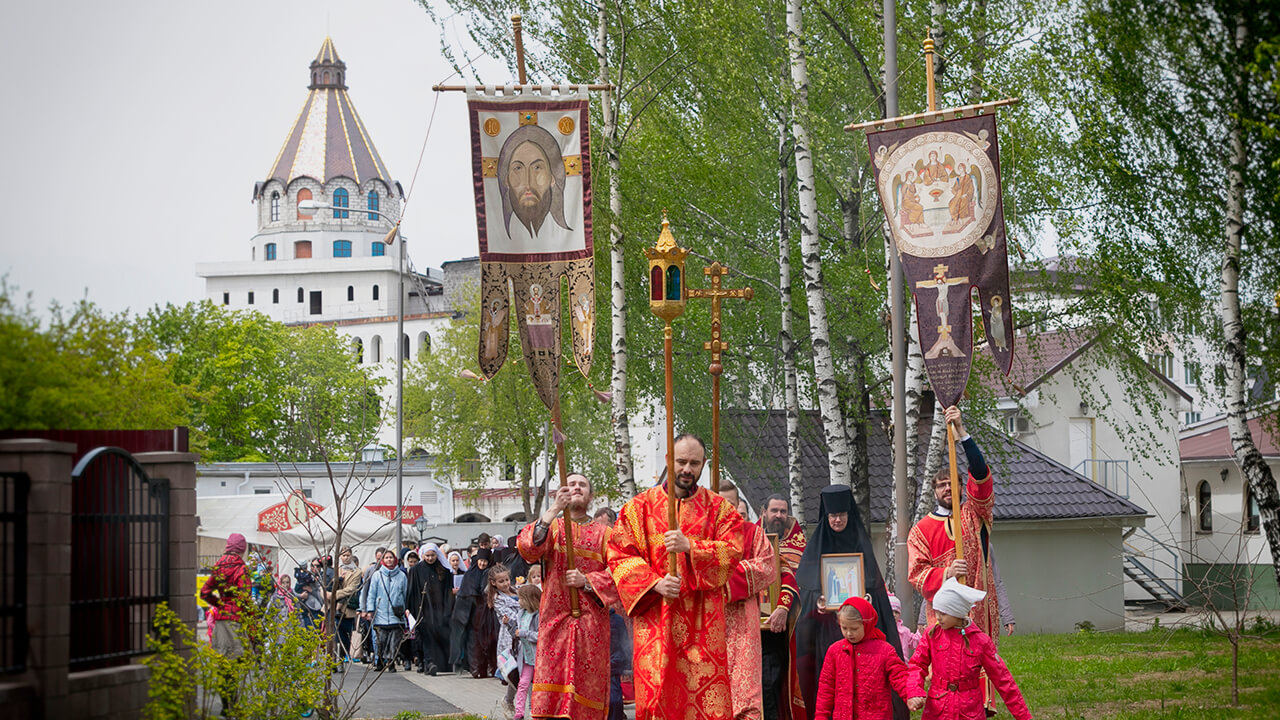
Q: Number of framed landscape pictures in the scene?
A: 0